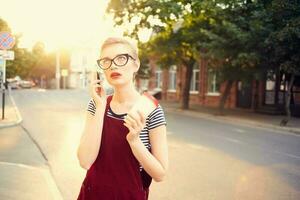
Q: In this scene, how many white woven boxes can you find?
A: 0